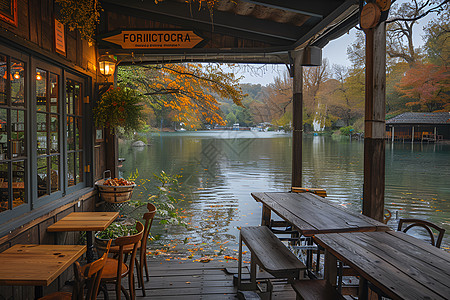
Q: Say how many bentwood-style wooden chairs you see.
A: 3